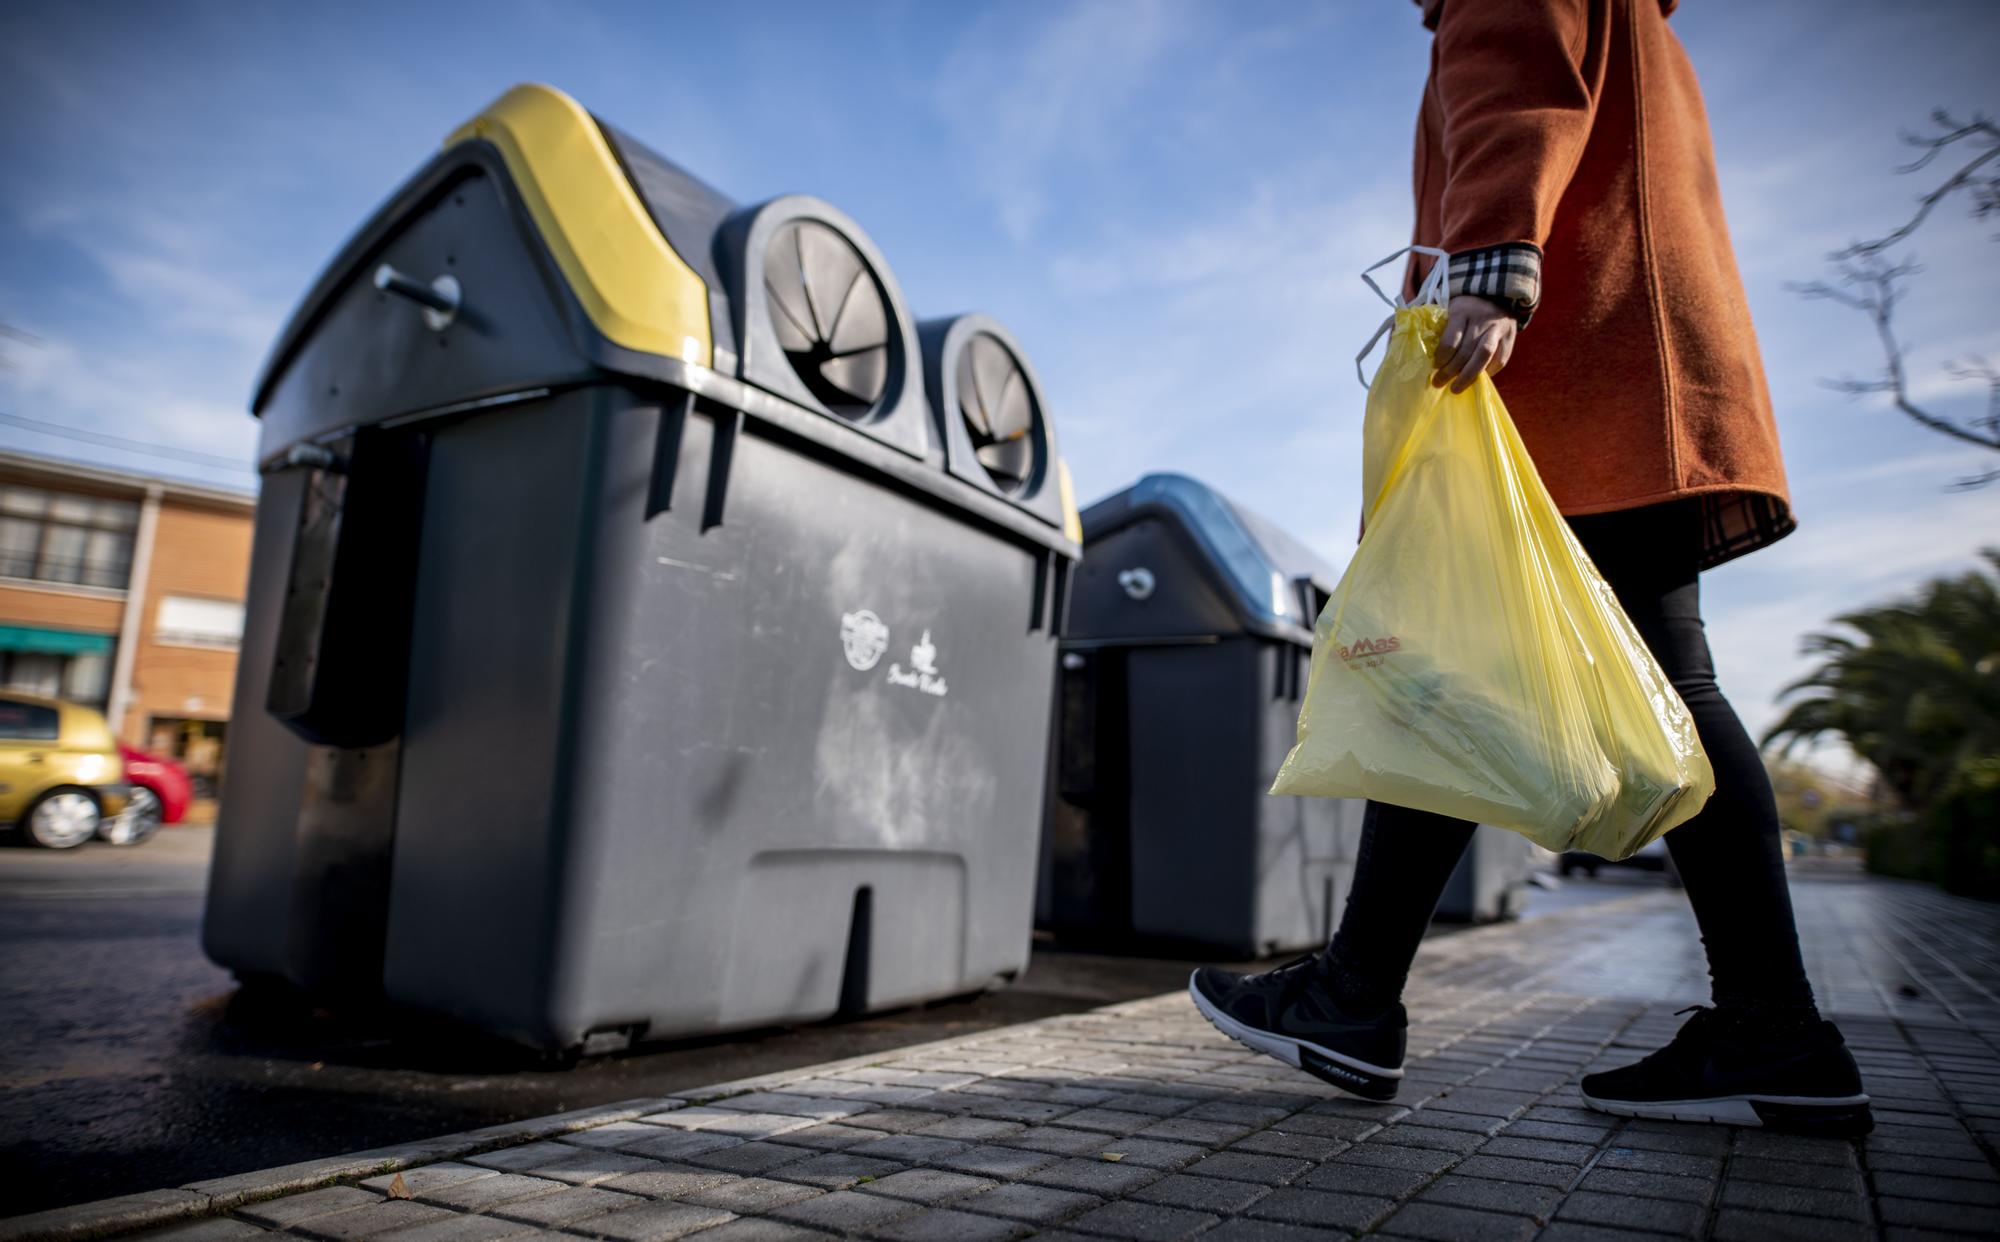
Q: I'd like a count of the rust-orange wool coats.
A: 1